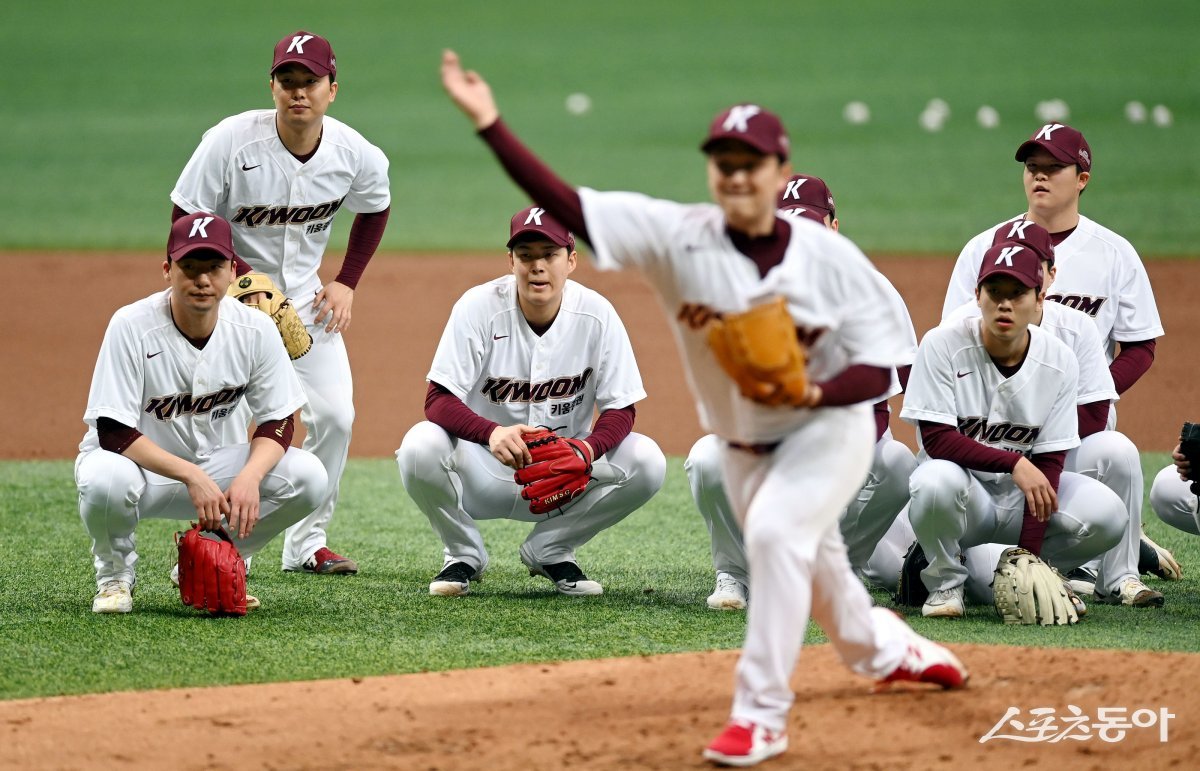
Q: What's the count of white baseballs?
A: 9